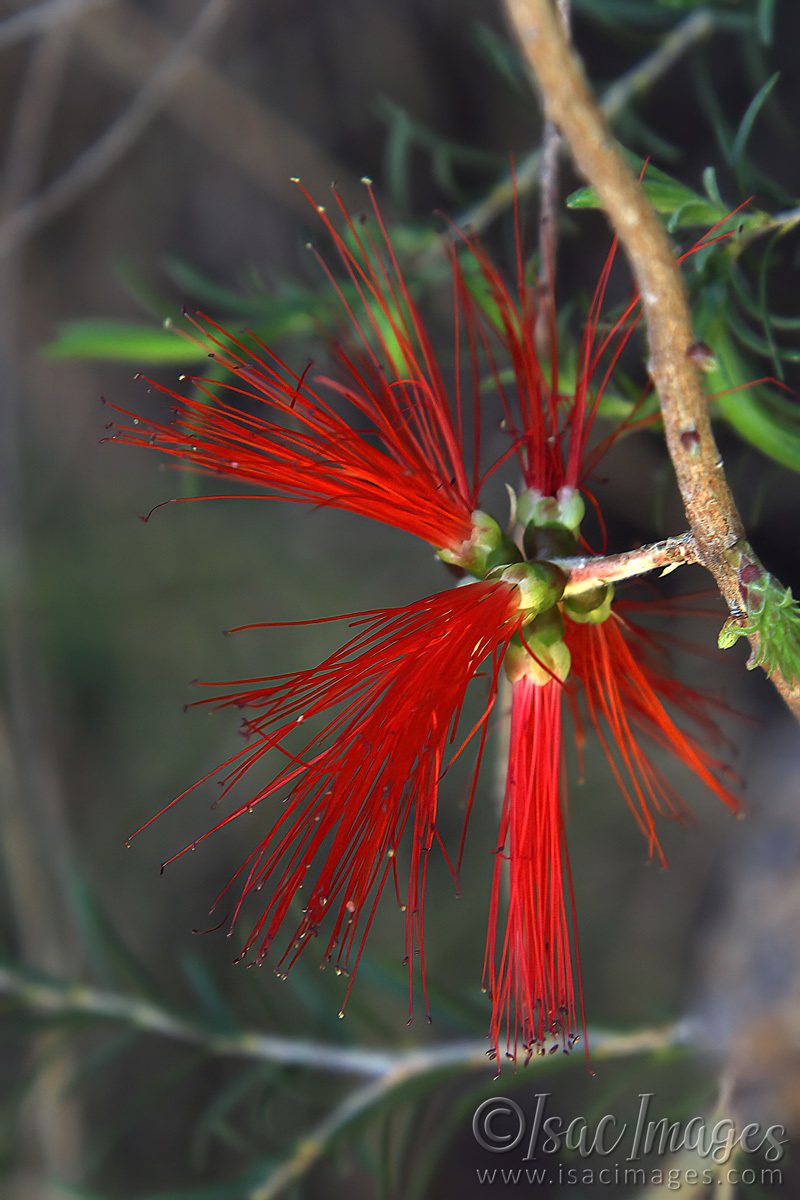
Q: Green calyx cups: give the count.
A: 5